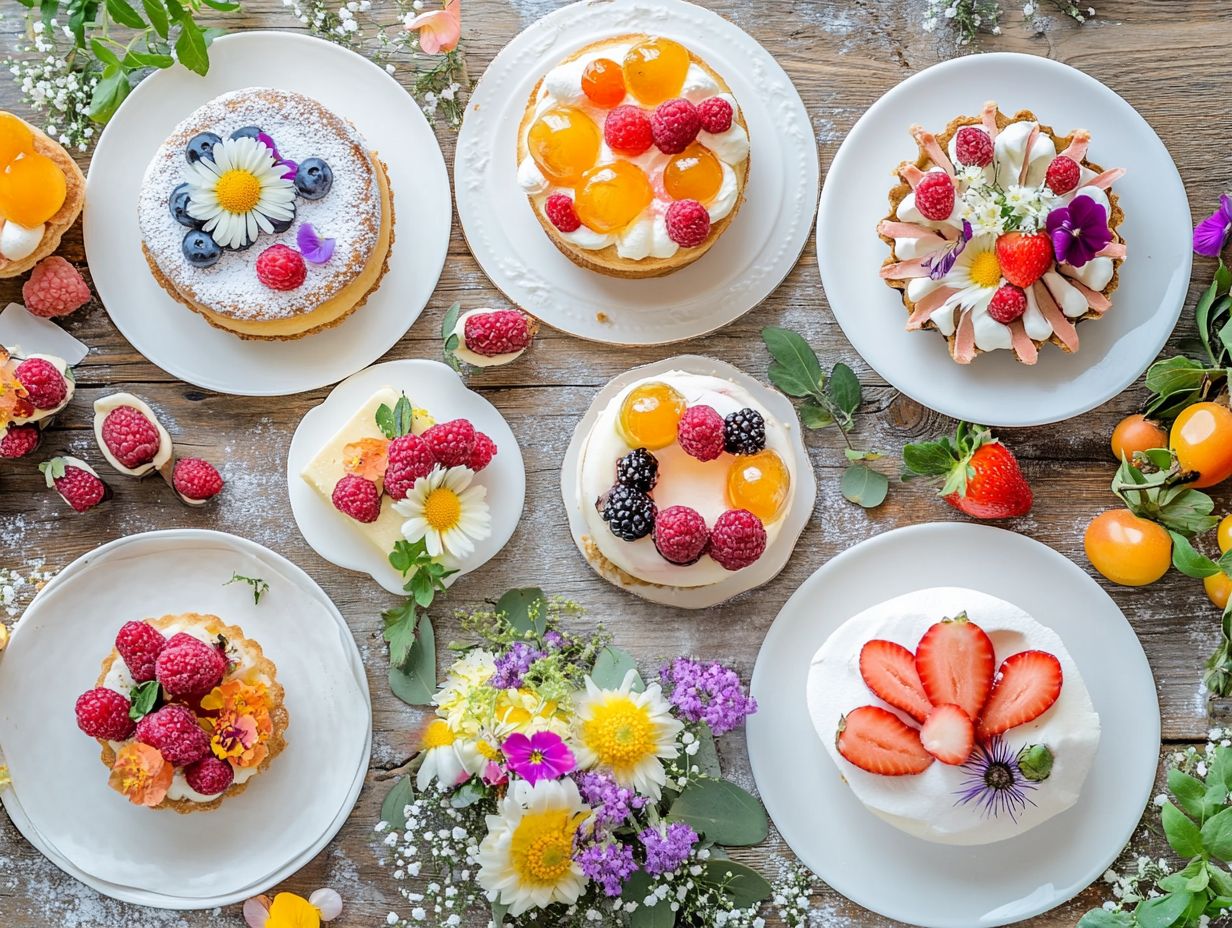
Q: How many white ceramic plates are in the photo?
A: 7